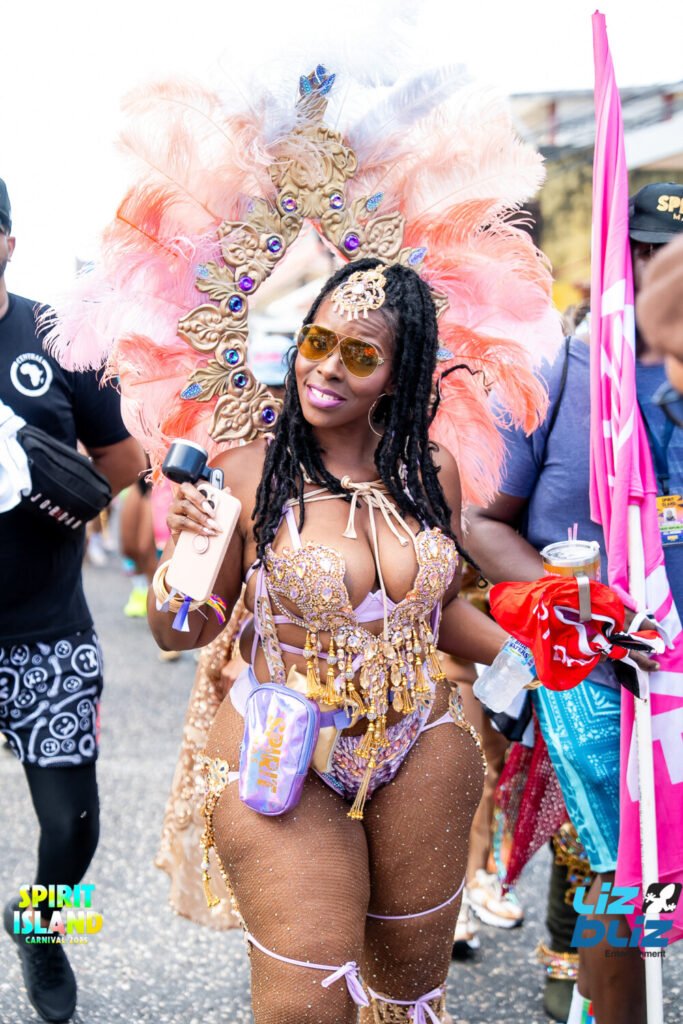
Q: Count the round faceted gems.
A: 9